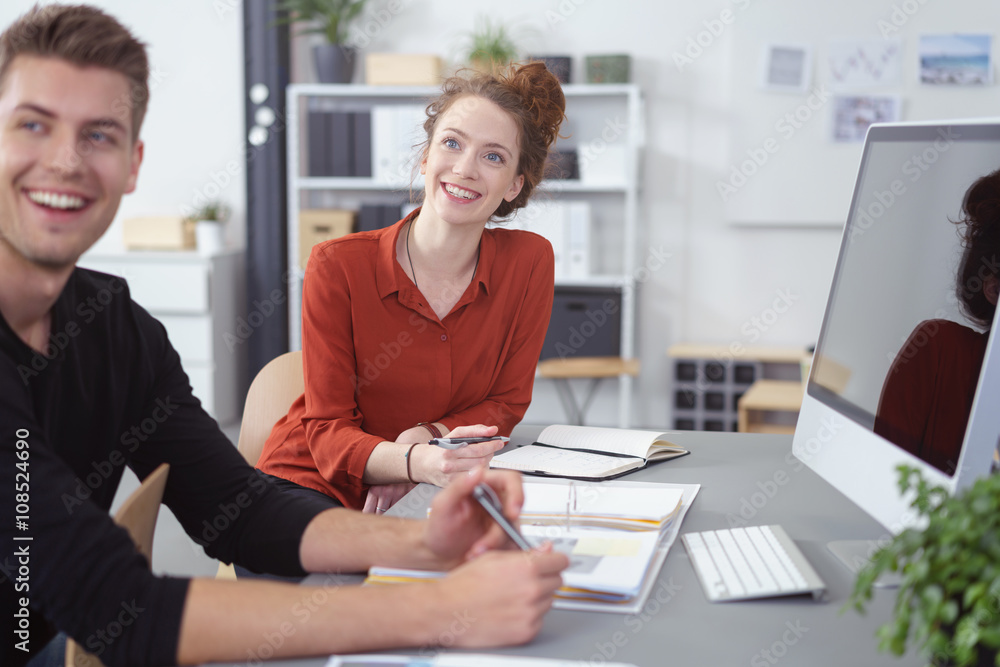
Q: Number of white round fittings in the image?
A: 3